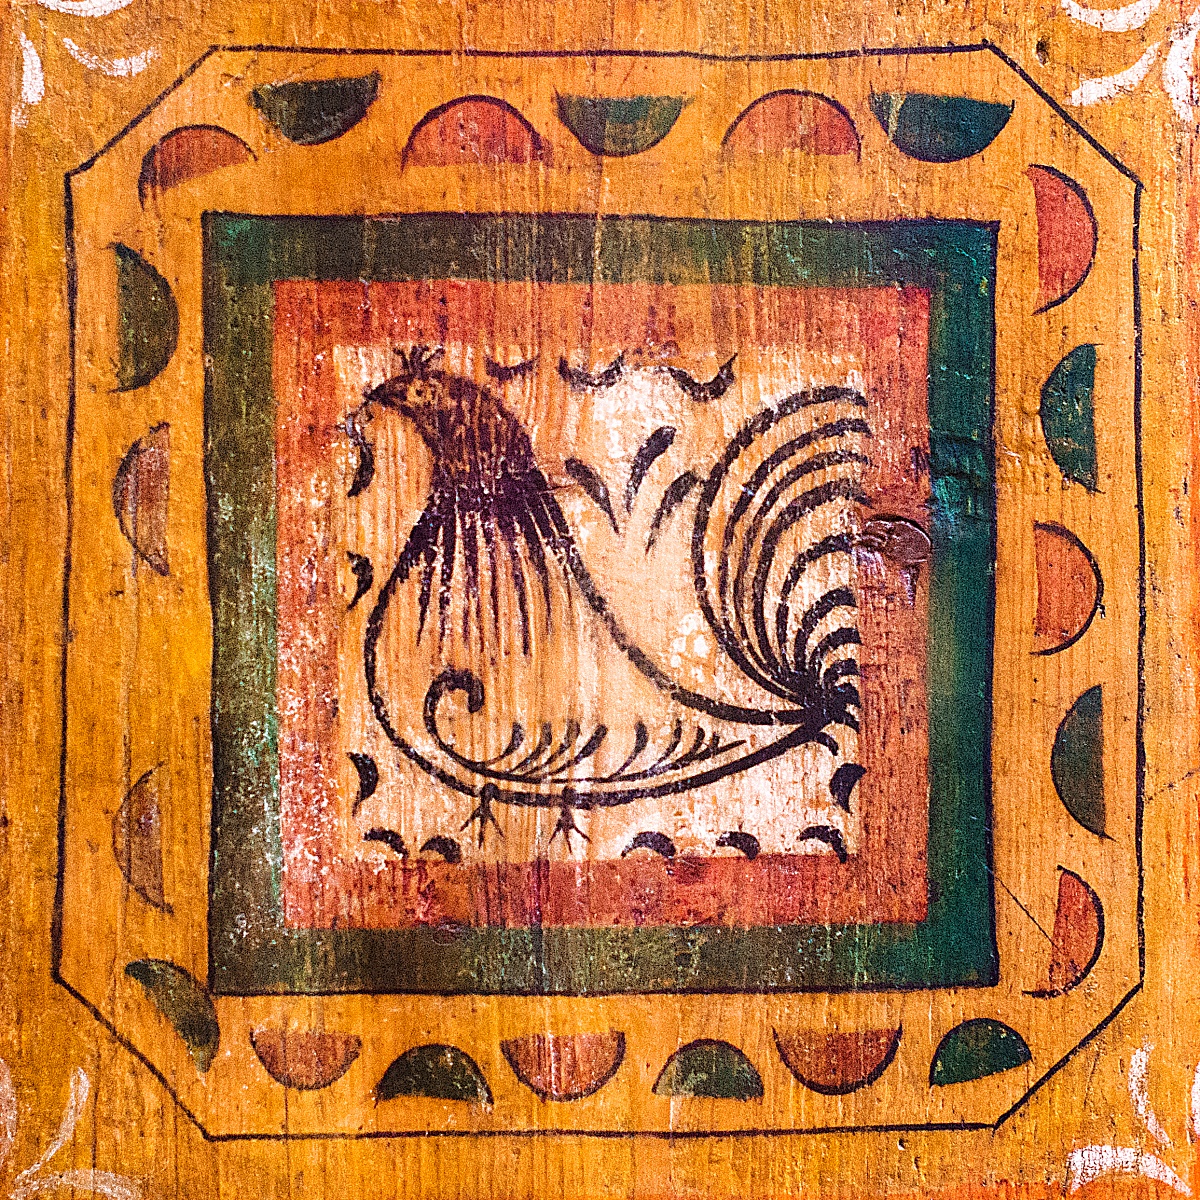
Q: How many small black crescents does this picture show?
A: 12